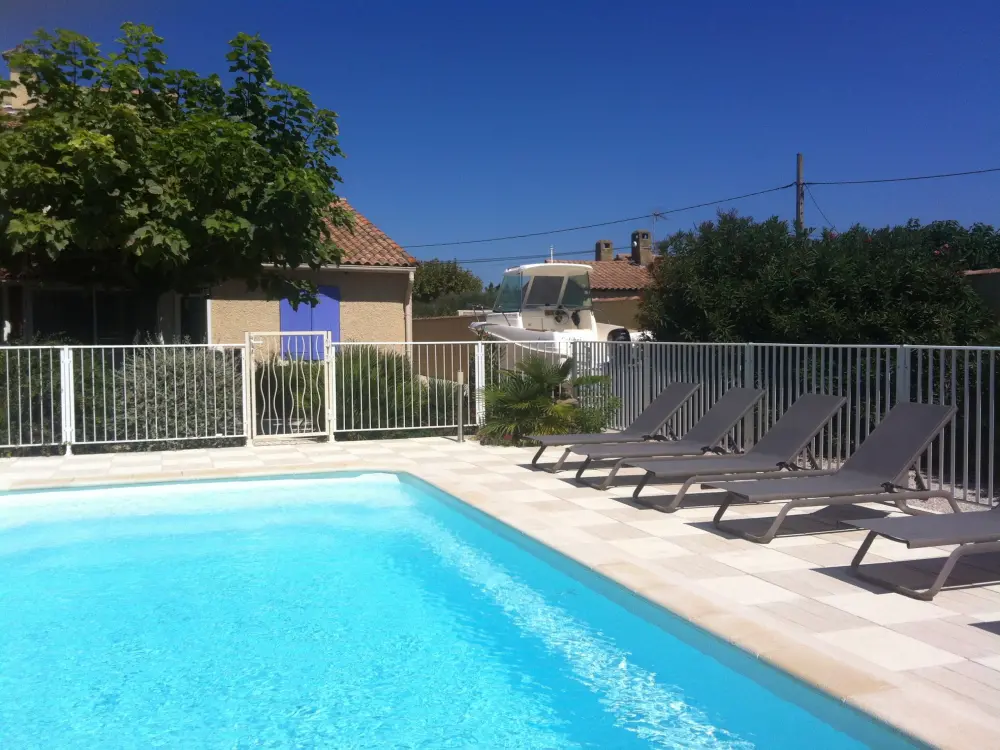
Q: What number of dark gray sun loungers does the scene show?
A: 5